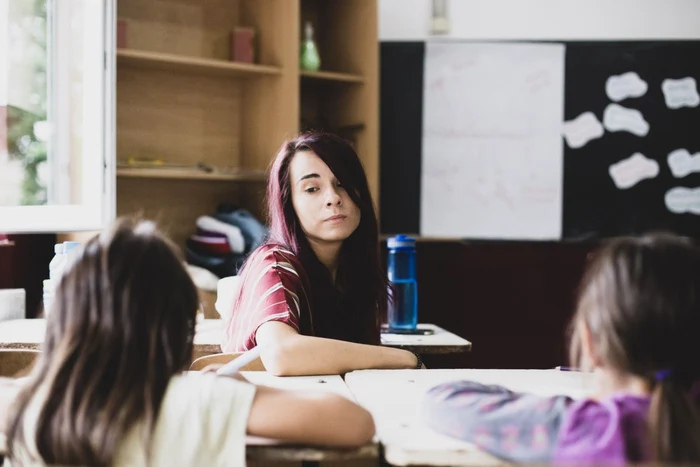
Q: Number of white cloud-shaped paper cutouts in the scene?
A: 7